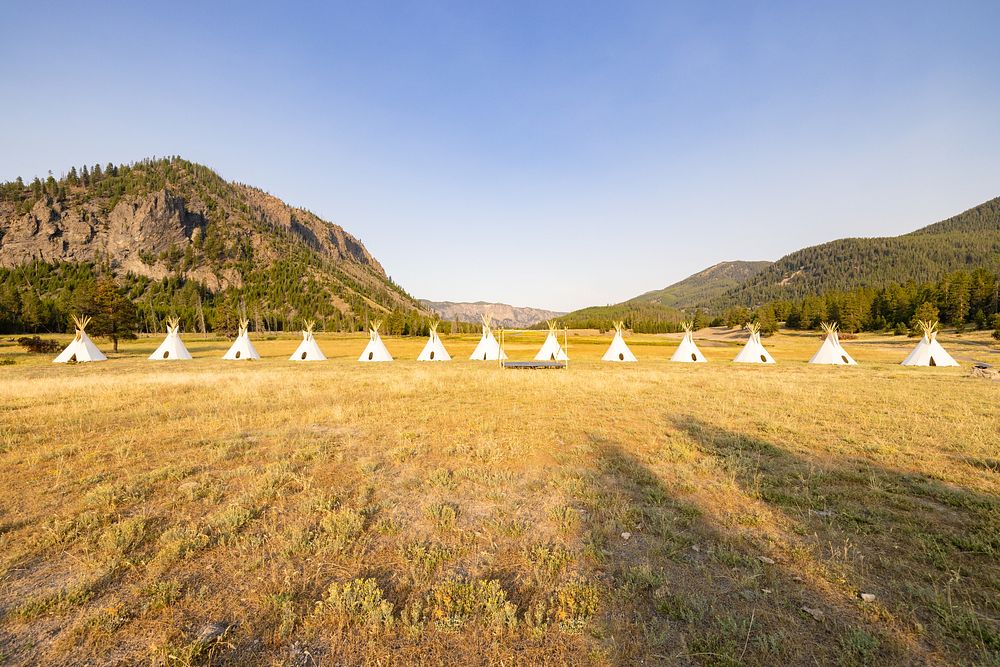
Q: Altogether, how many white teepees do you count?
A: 13